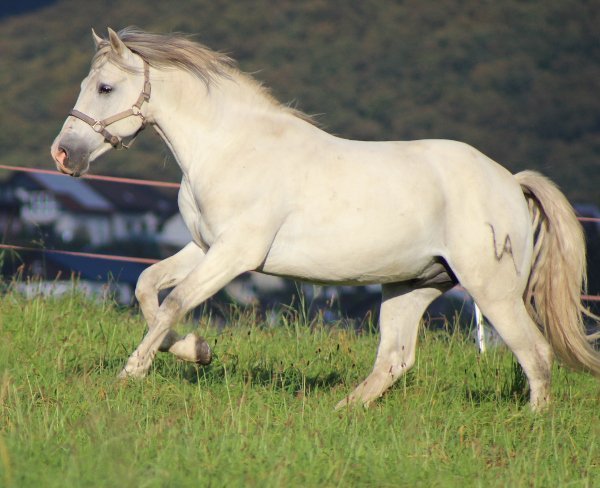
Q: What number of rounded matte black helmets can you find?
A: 0